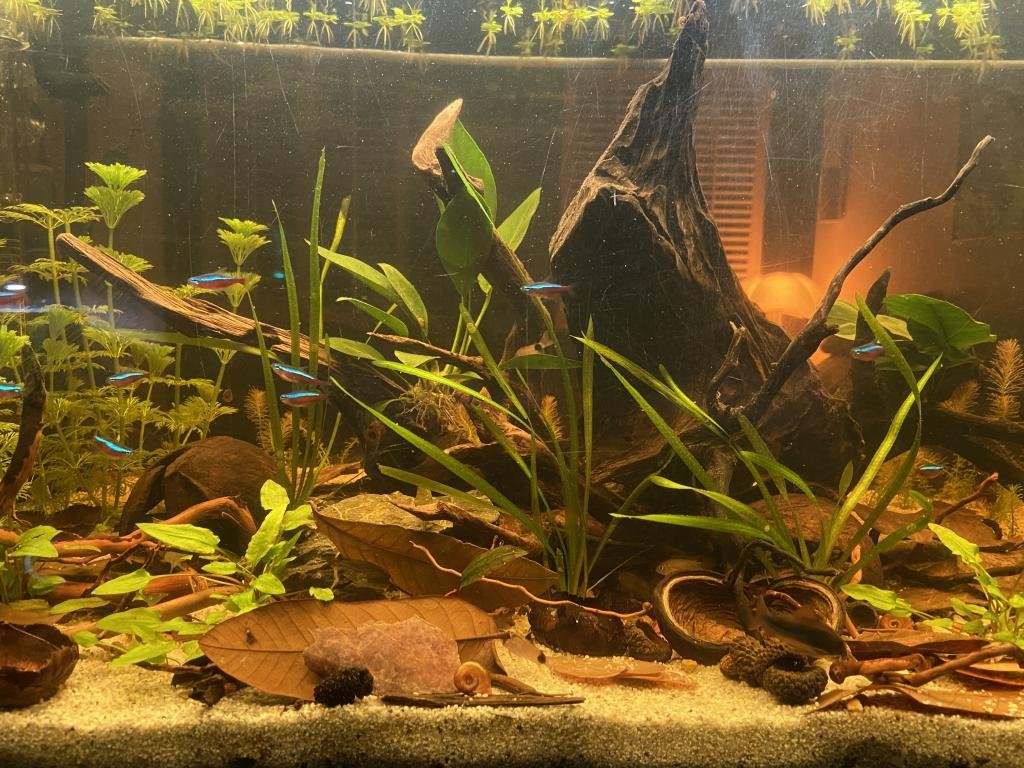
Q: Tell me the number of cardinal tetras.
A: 10